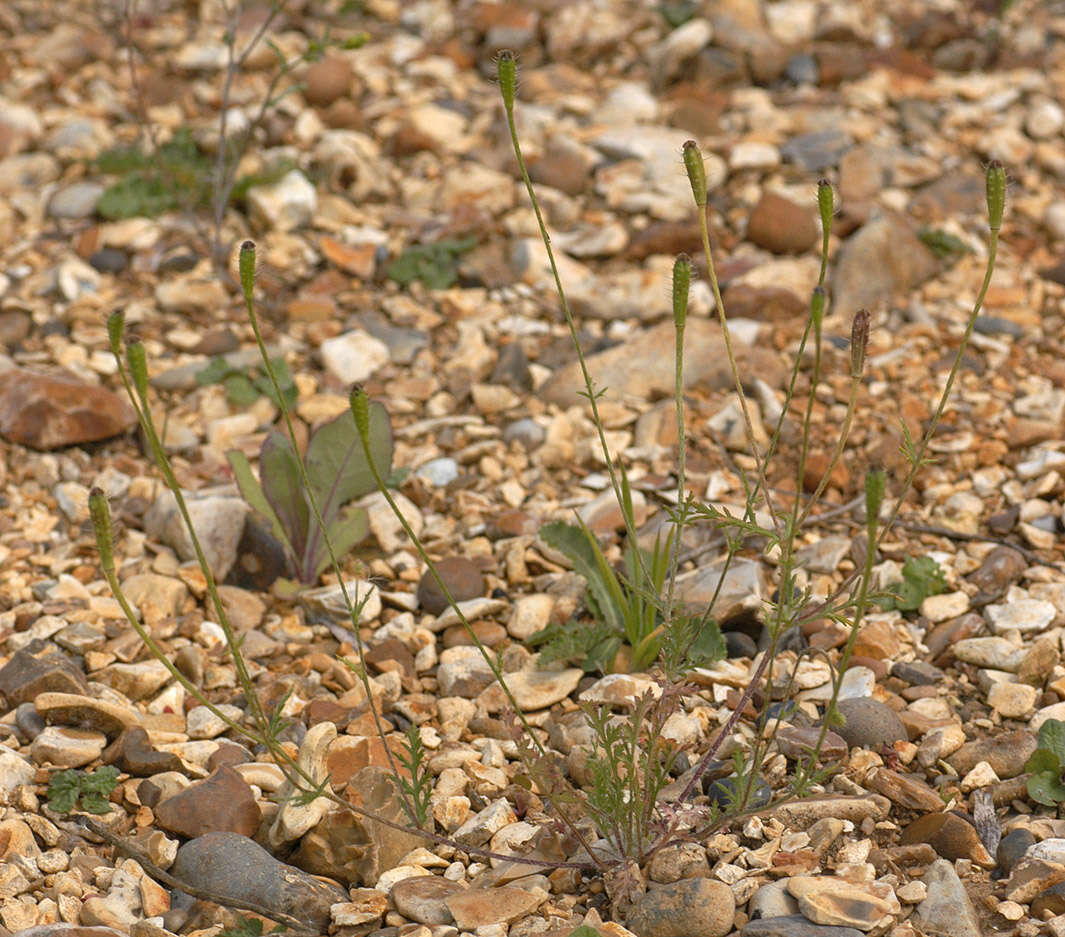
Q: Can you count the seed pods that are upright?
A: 13